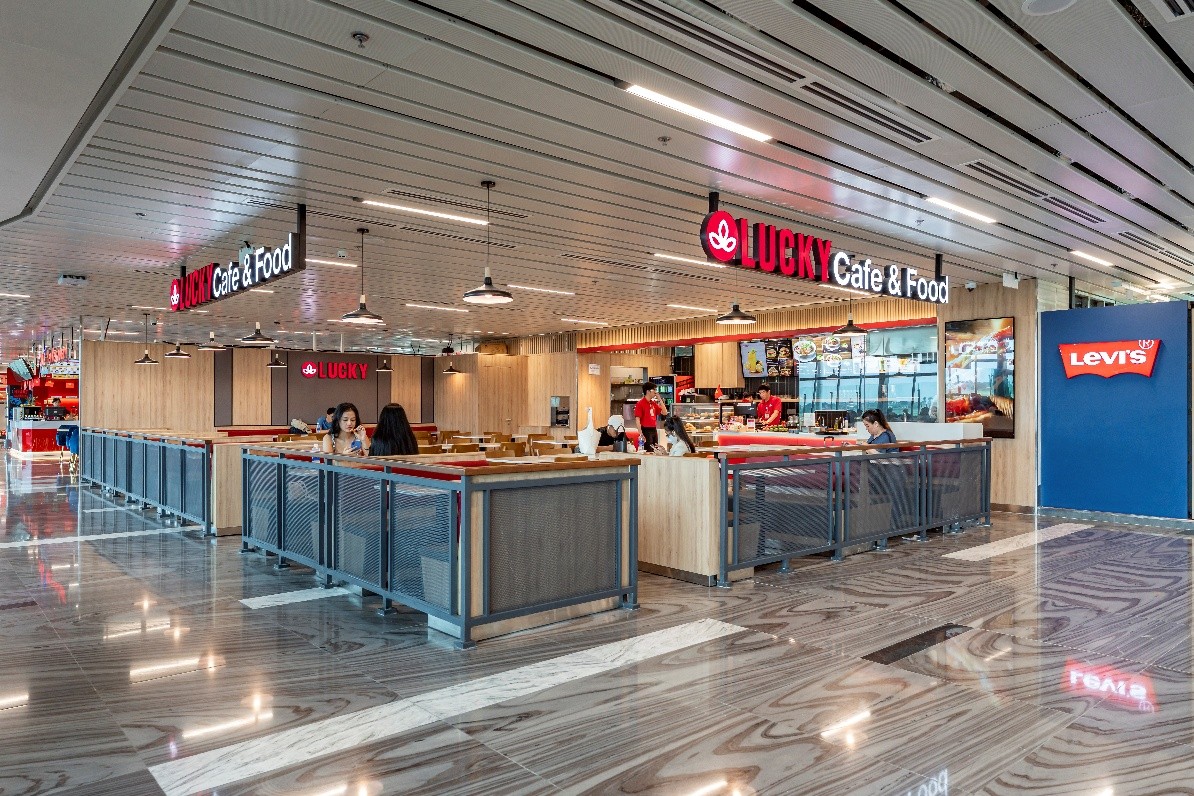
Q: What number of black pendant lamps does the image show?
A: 11